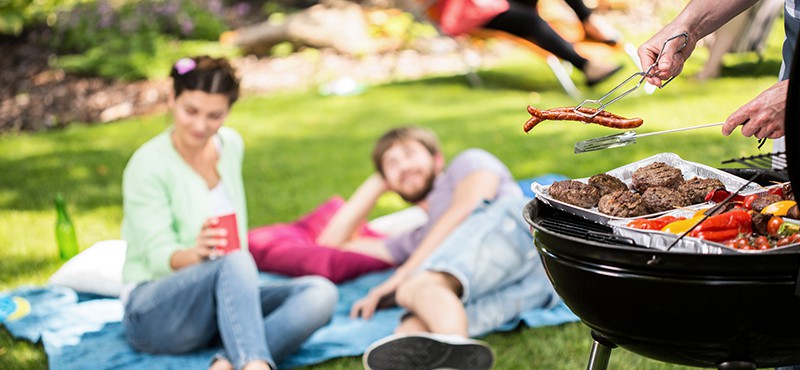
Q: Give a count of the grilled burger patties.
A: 6